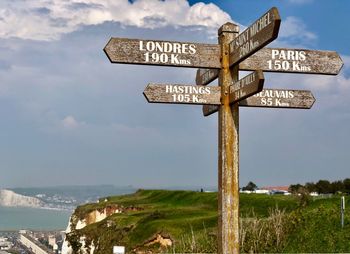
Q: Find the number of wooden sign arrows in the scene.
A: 8